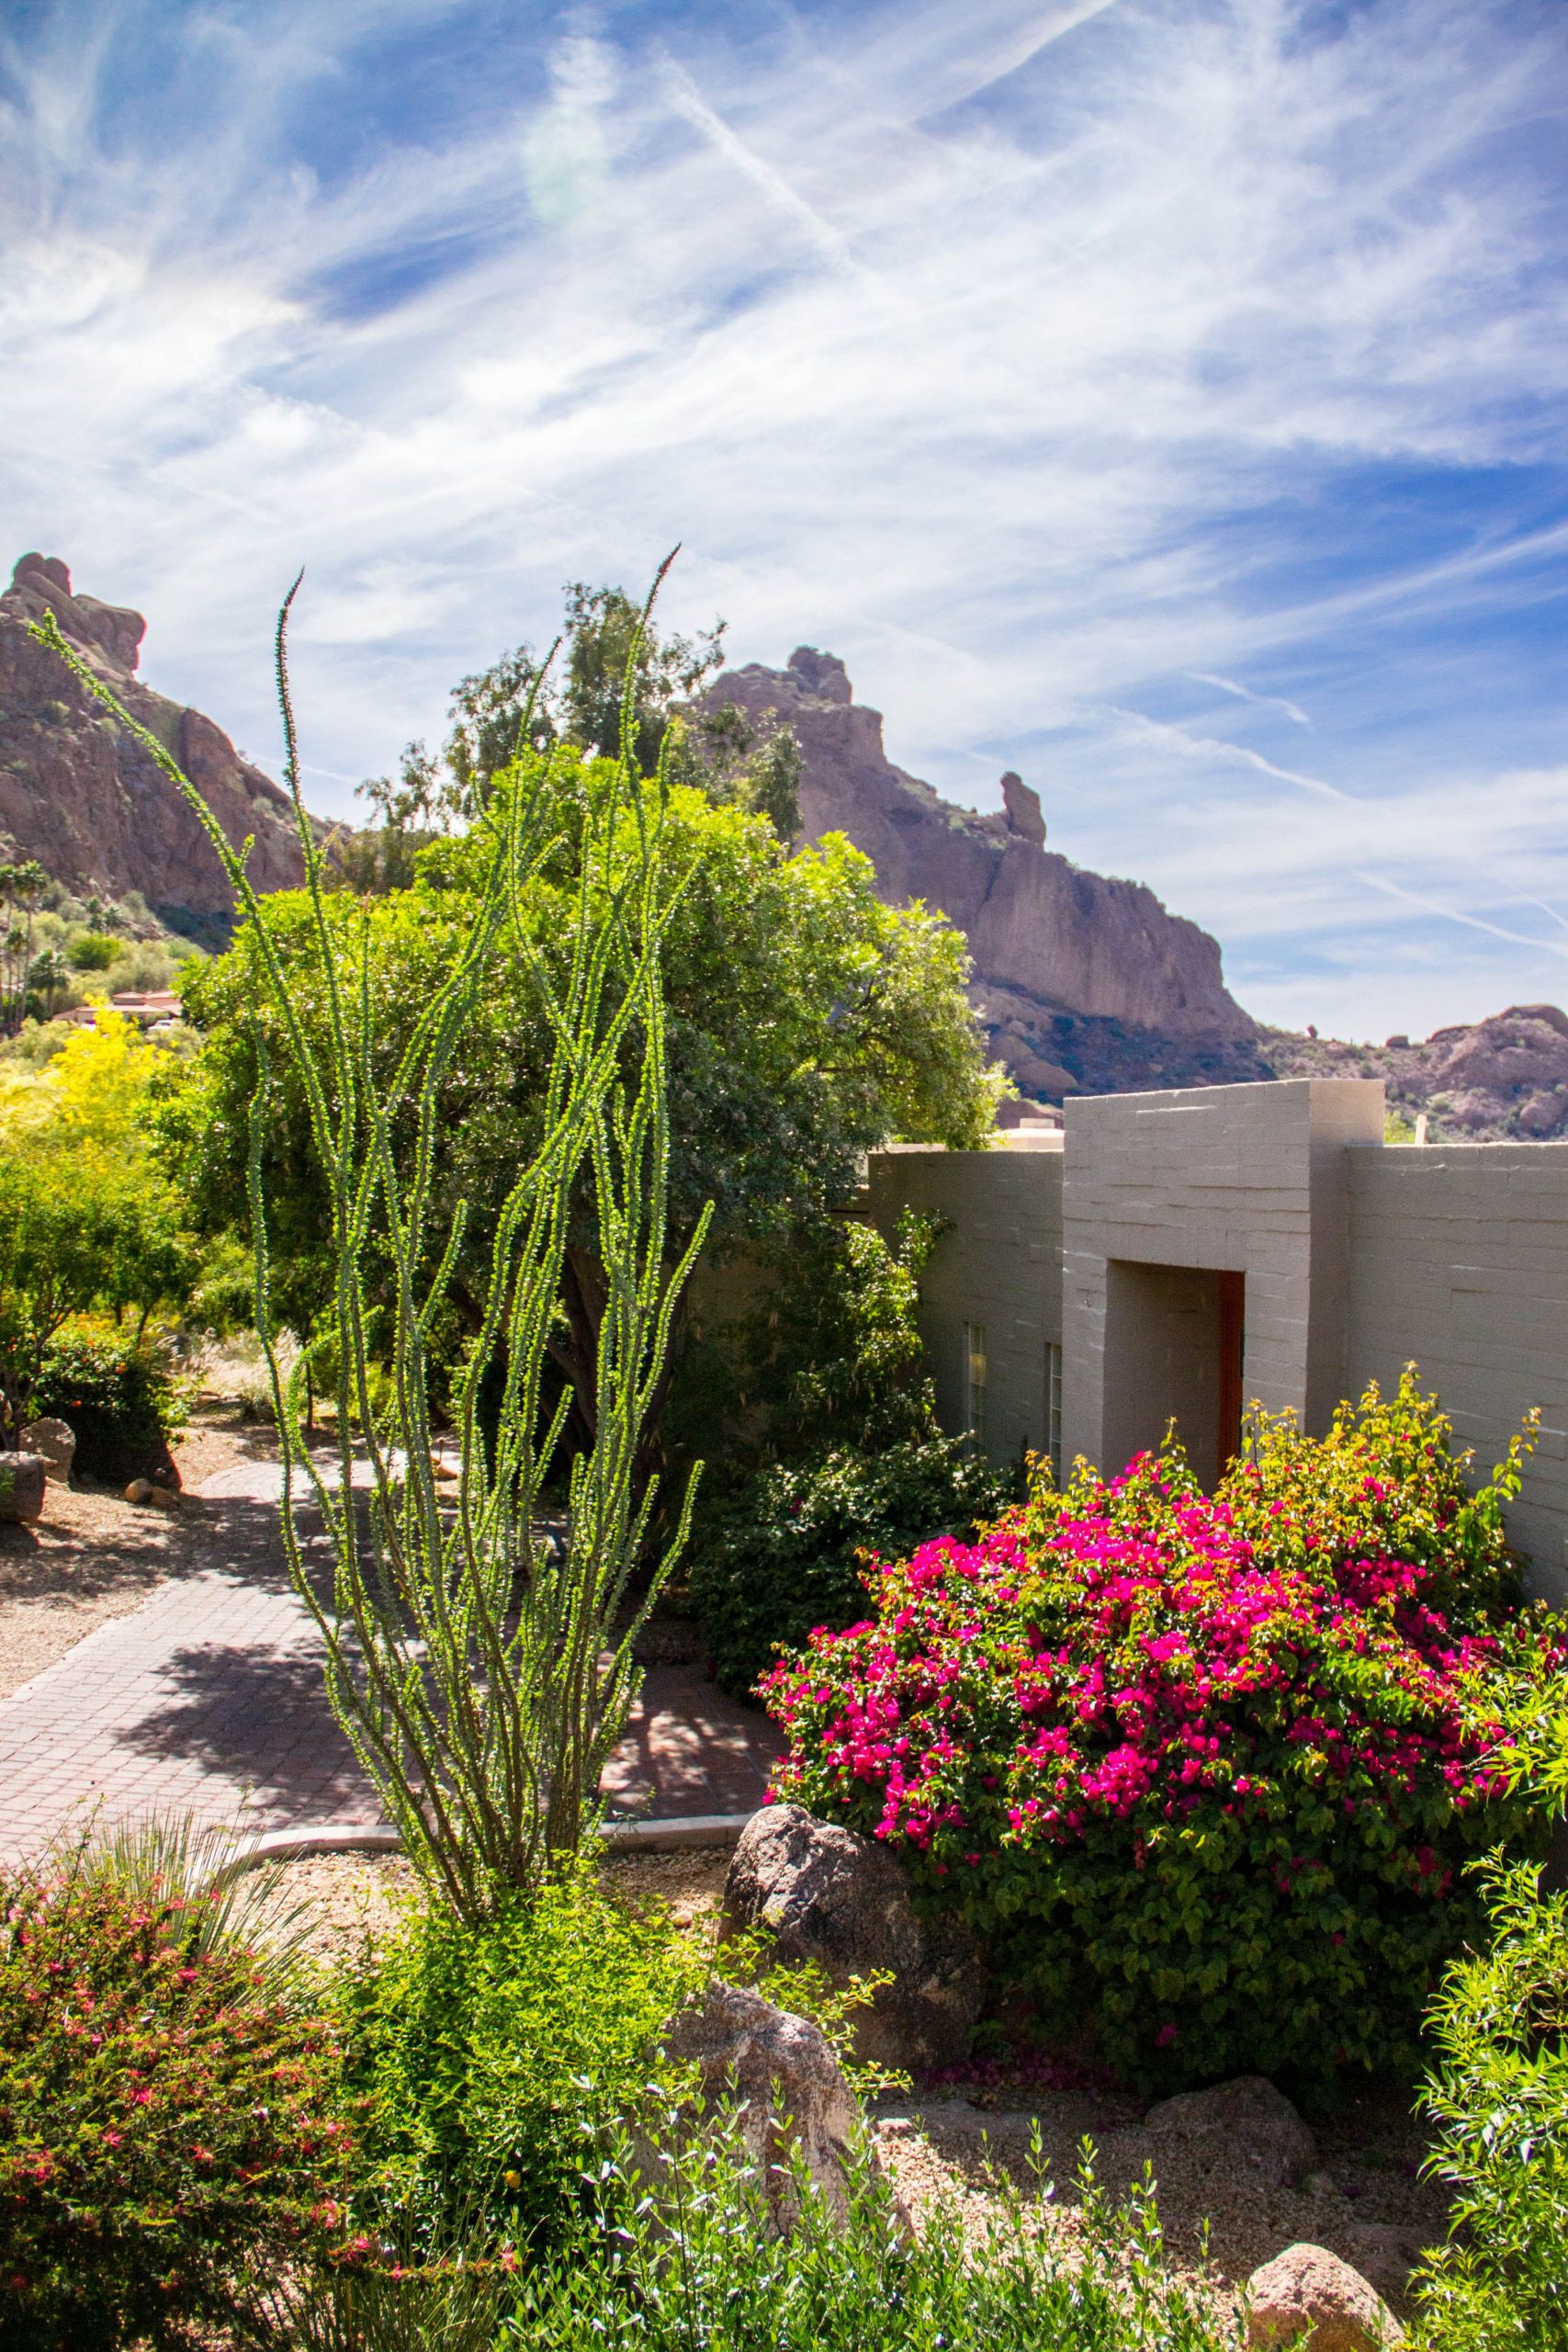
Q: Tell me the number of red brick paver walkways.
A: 1